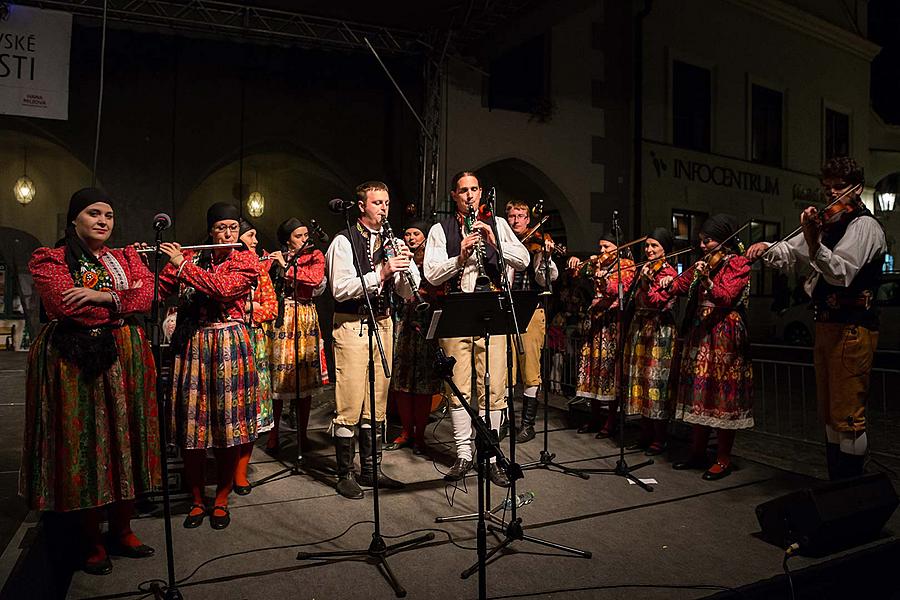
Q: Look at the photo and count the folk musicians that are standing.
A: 12